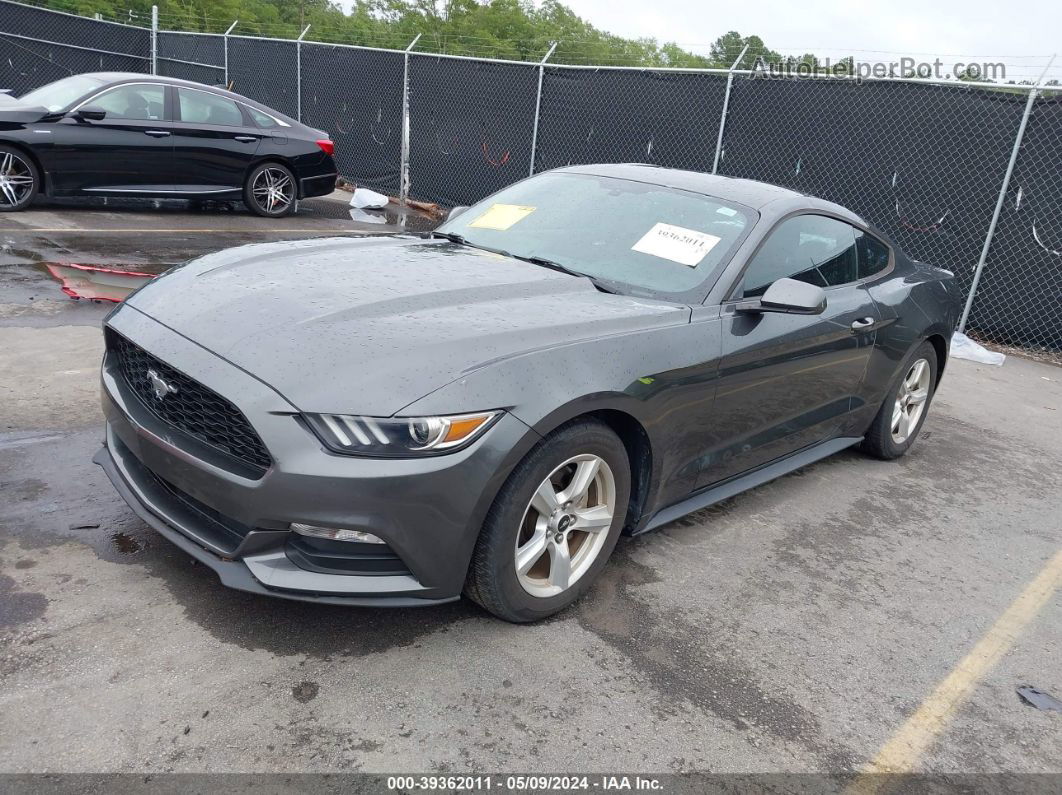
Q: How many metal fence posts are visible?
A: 7